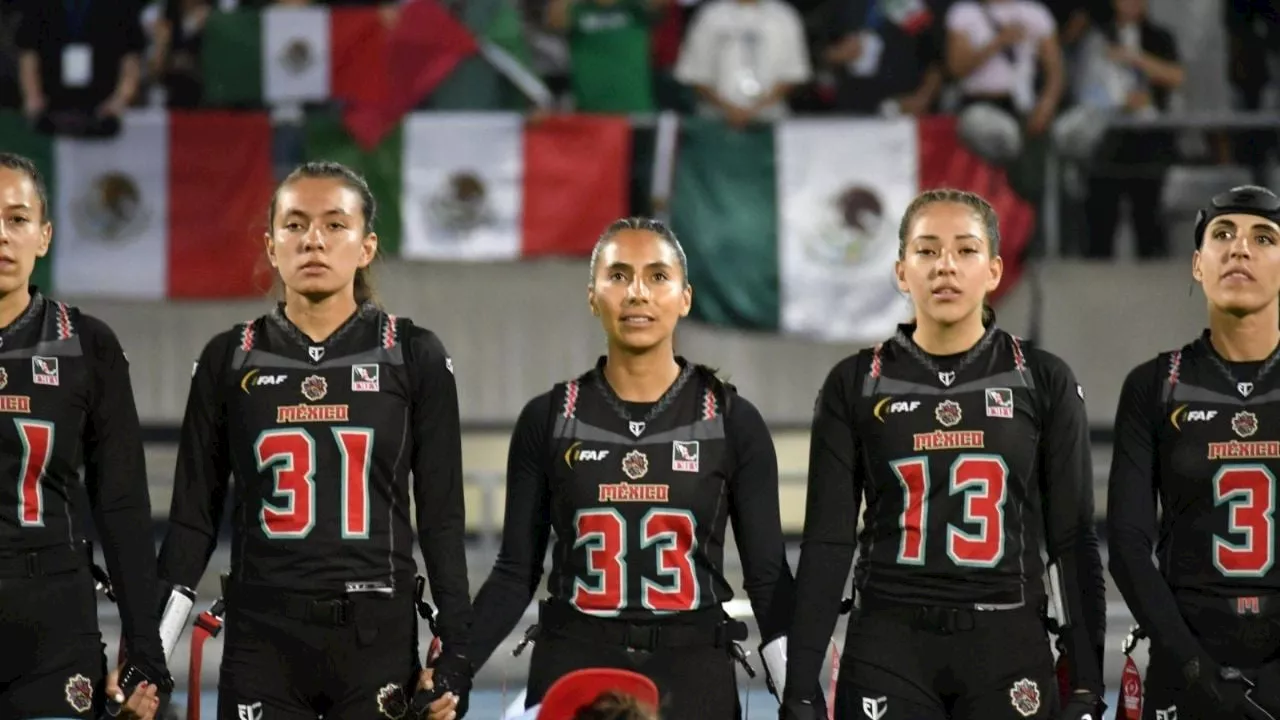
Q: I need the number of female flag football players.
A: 5